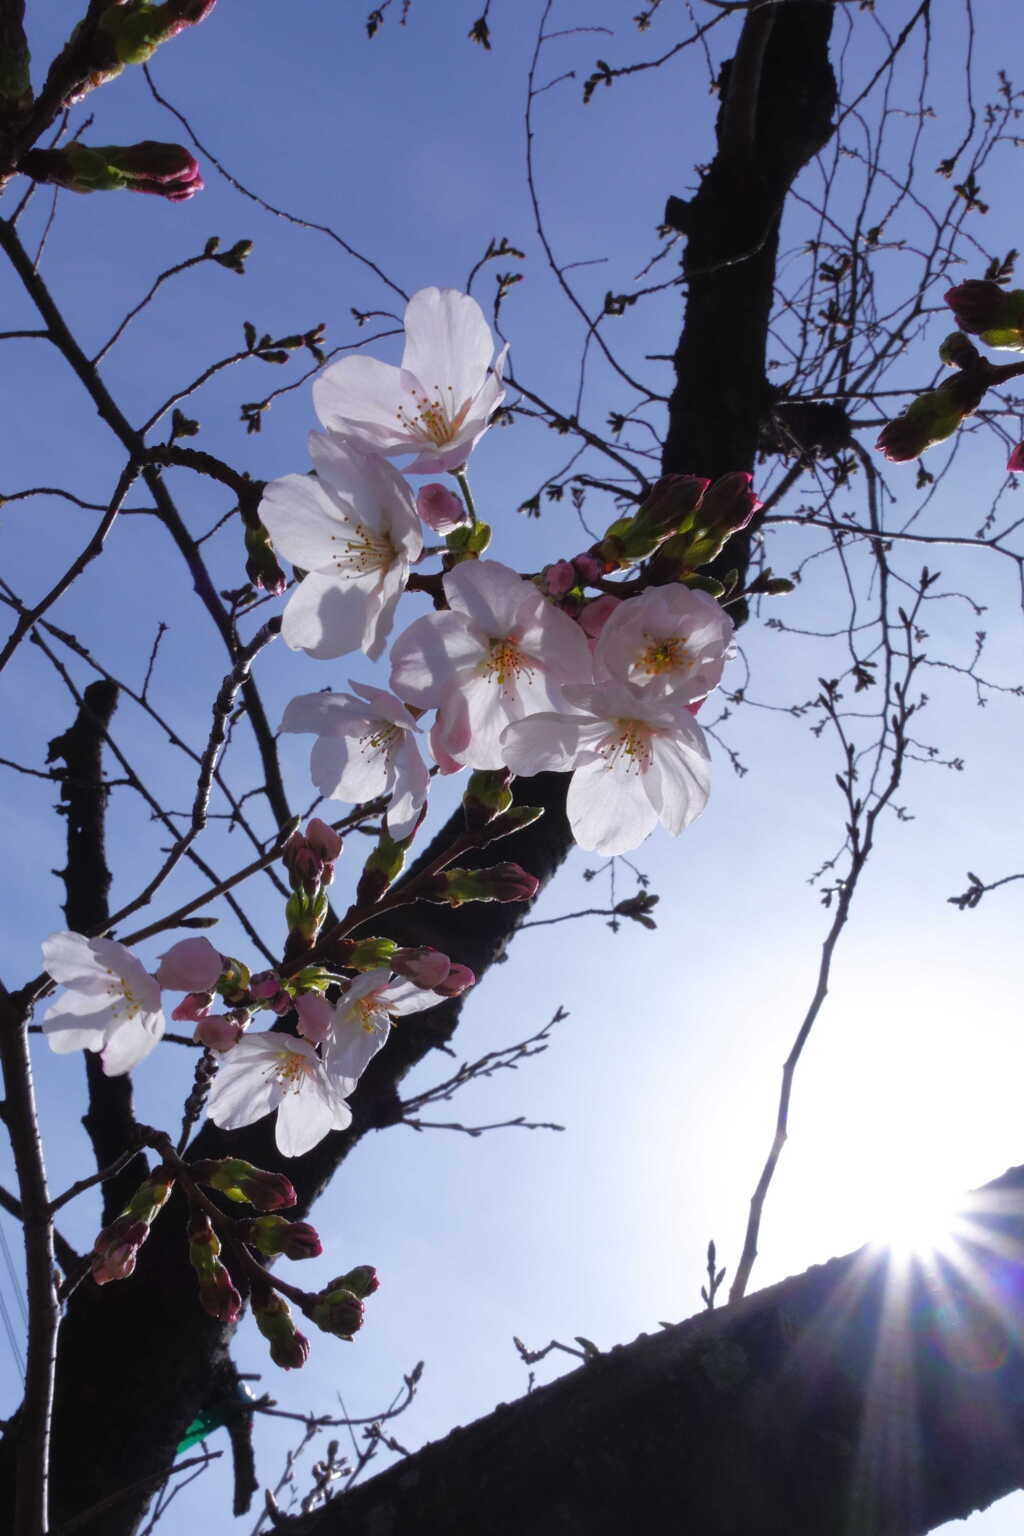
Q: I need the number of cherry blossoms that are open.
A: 9